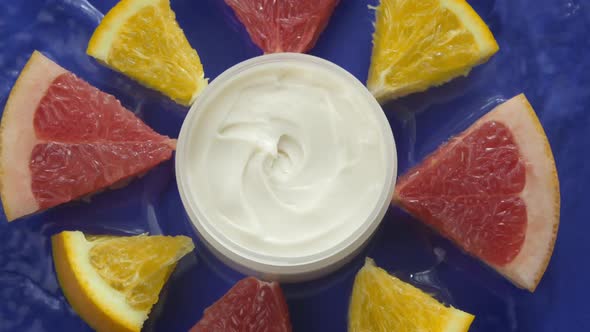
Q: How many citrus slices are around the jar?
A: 8